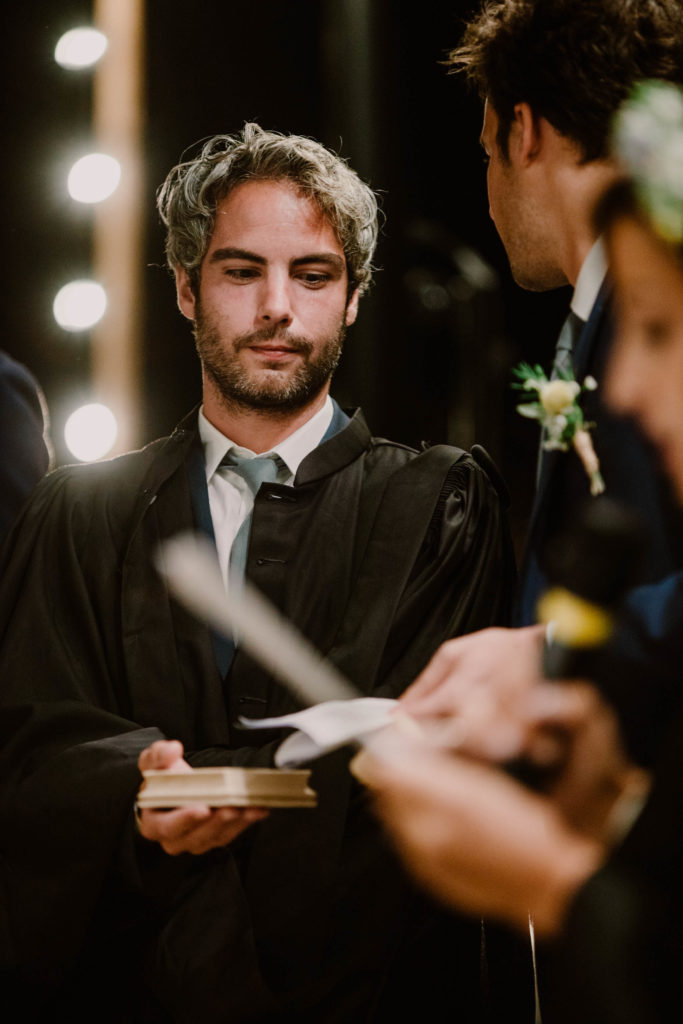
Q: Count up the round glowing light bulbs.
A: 4